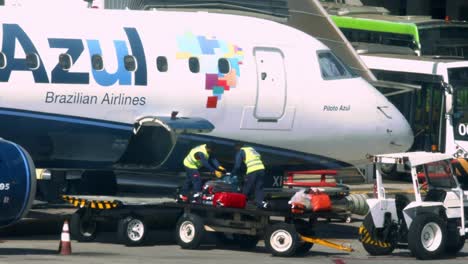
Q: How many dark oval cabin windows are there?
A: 8